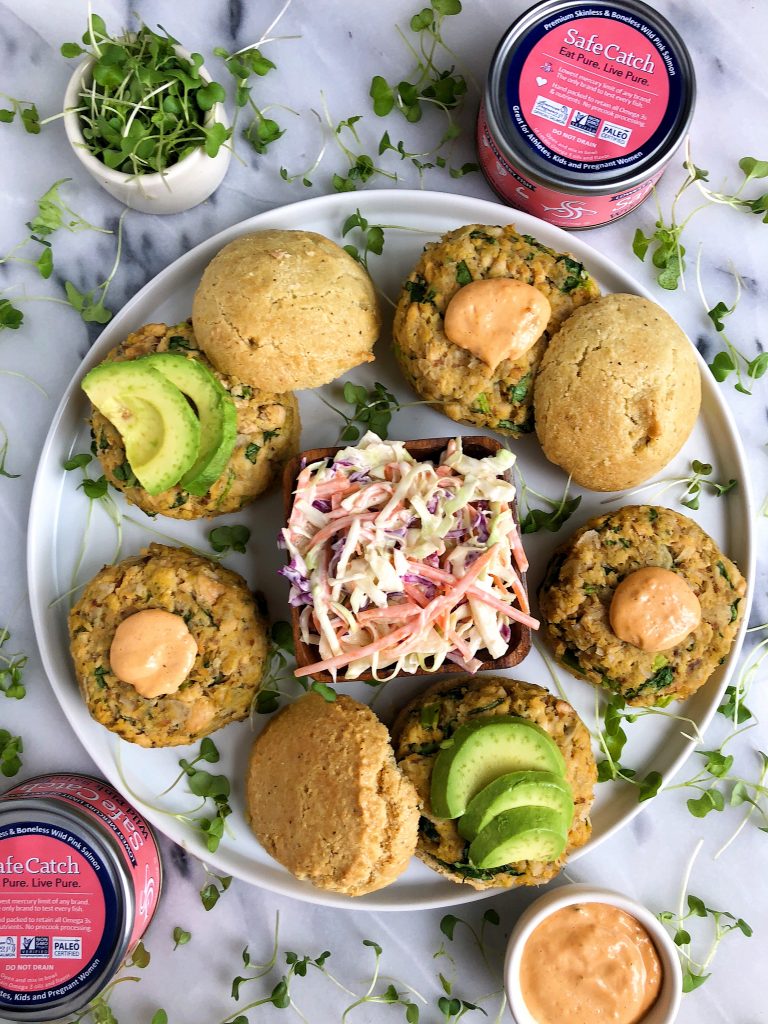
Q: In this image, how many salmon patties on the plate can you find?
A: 5